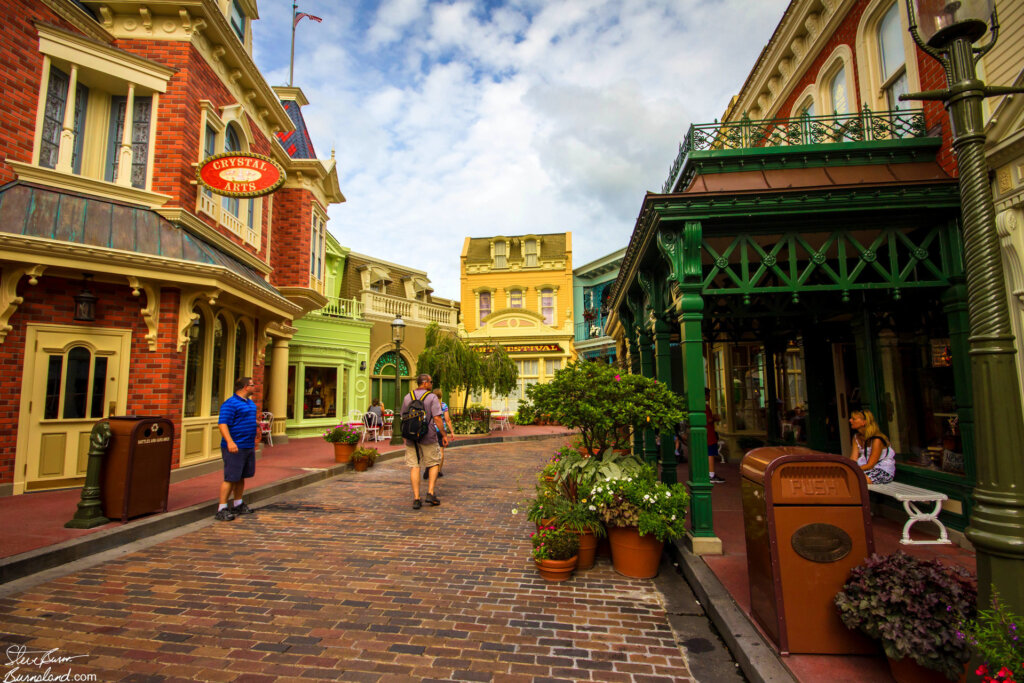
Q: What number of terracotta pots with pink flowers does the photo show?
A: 2